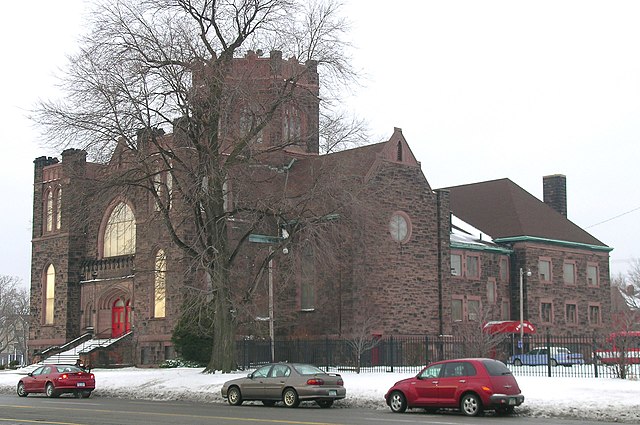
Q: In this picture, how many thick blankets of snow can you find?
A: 1